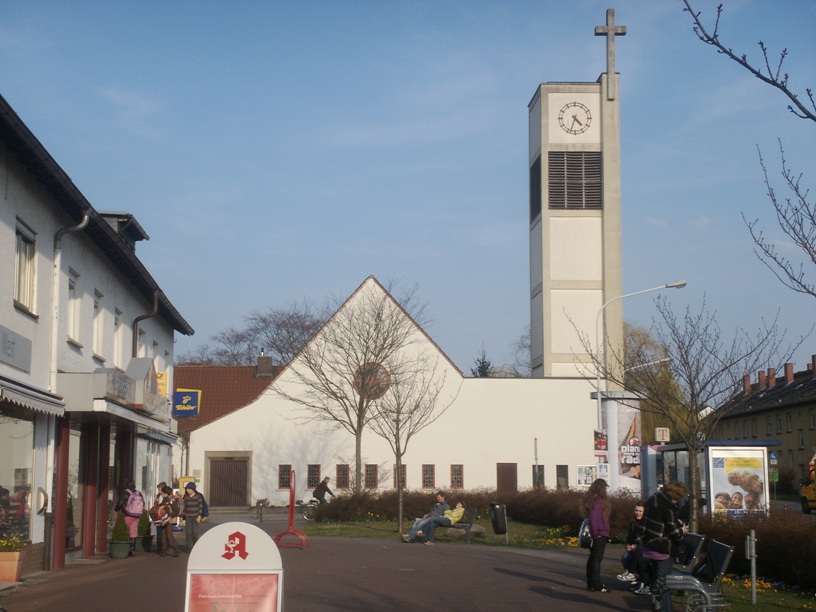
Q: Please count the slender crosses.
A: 1